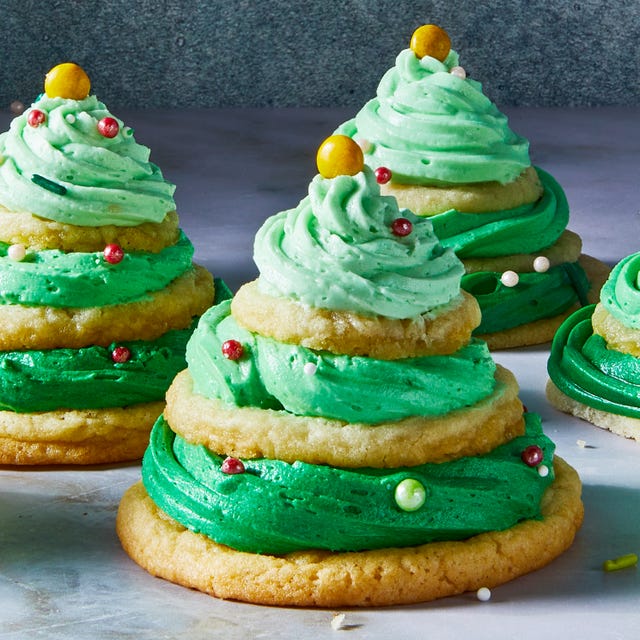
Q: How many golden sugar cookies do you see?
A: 11